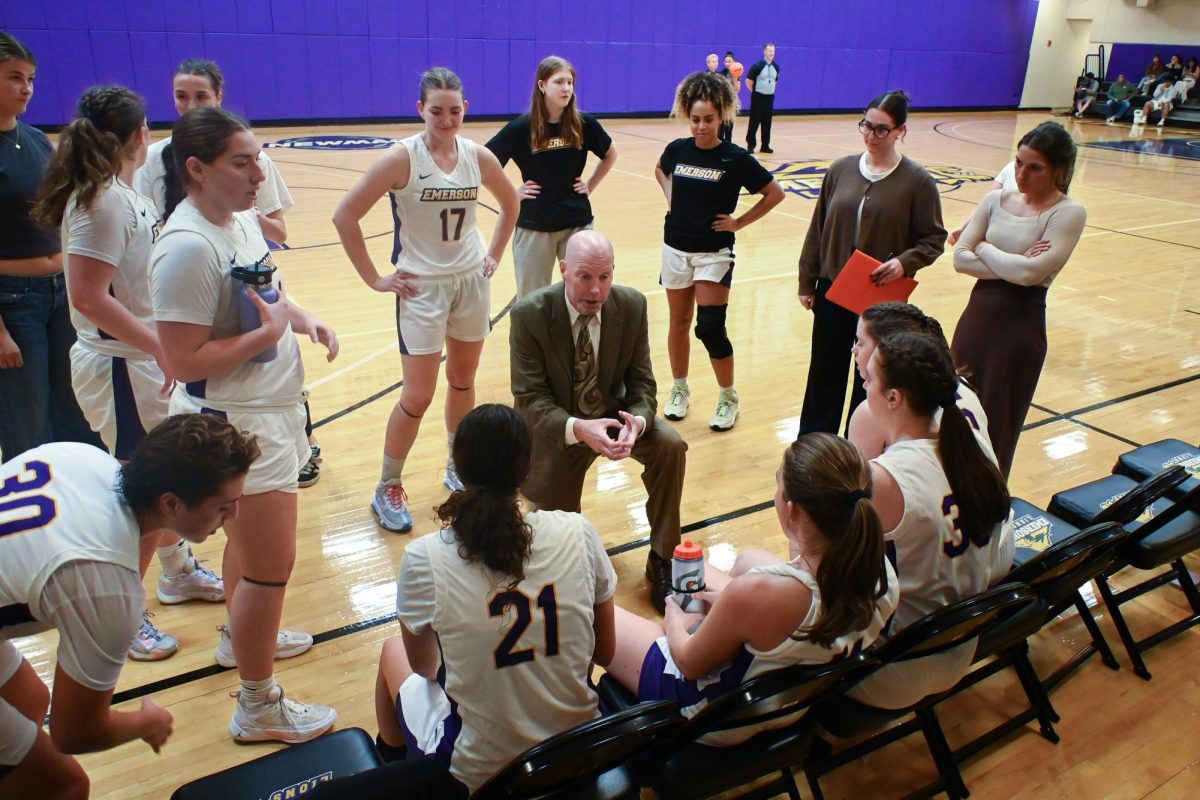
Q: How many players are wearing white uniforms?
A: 8